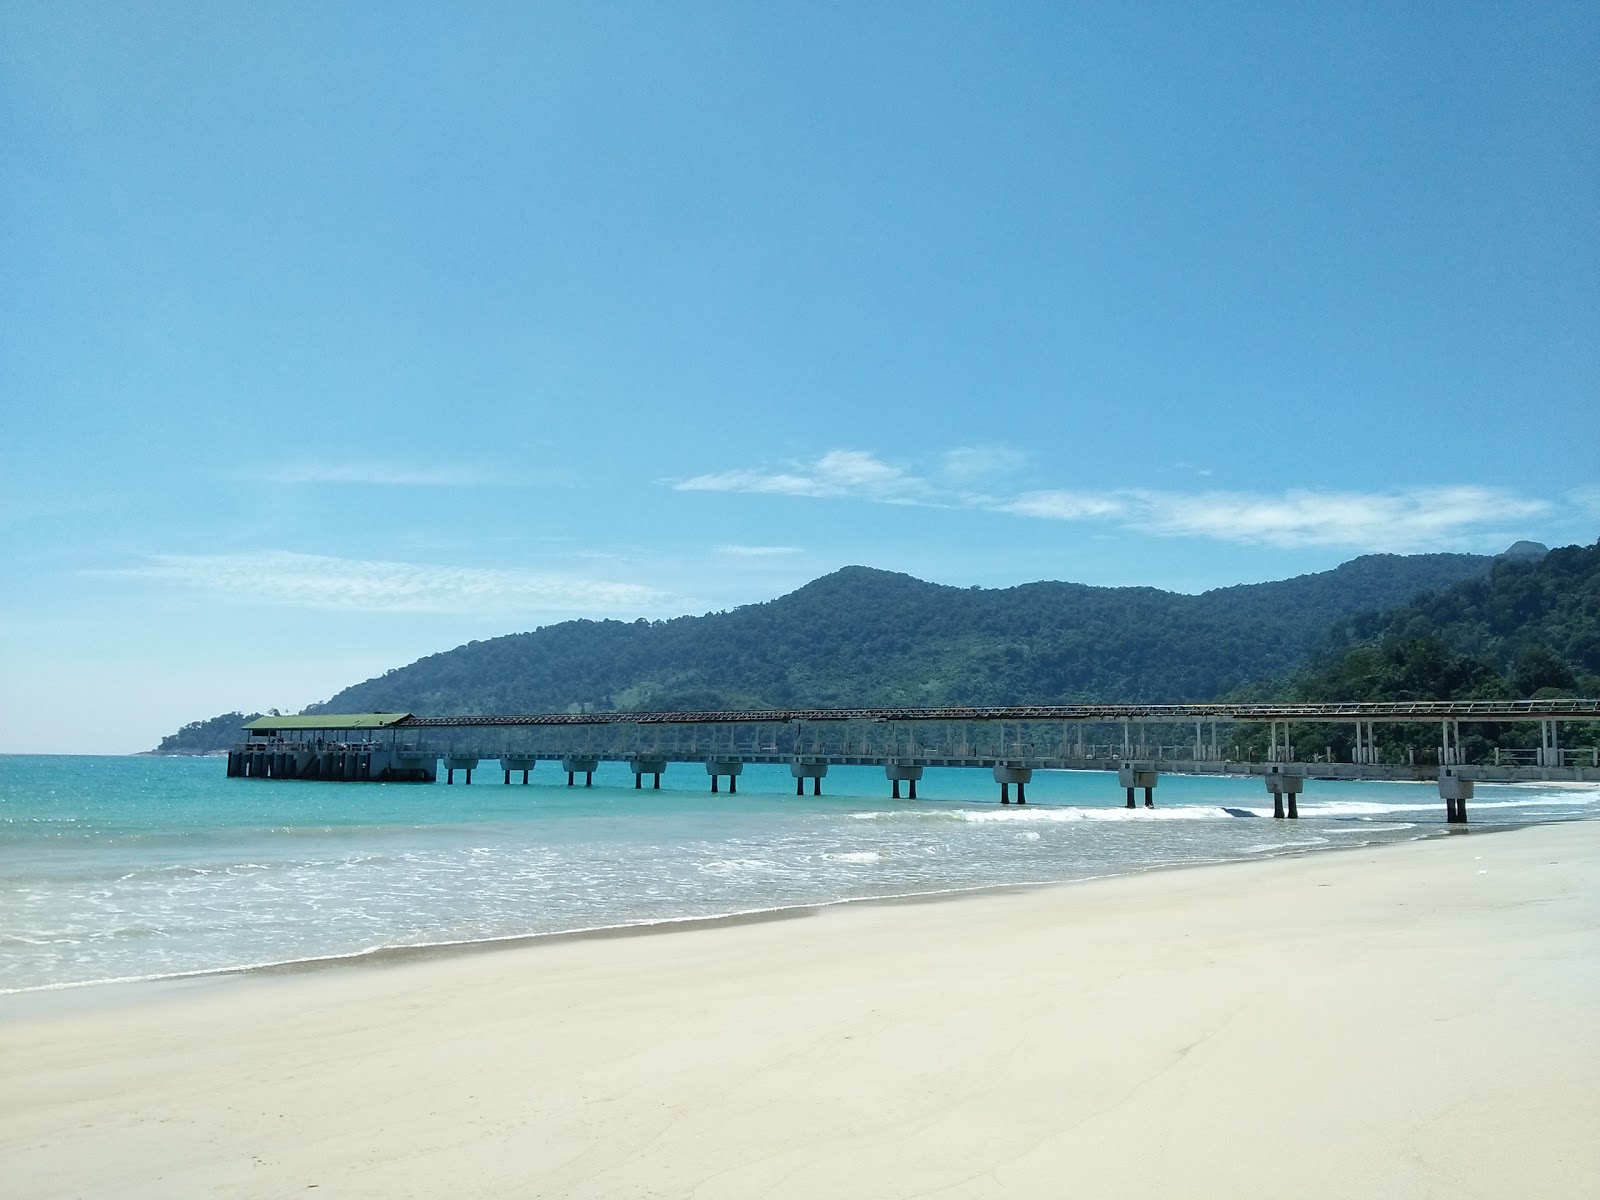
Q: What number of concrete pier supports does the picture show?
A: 11